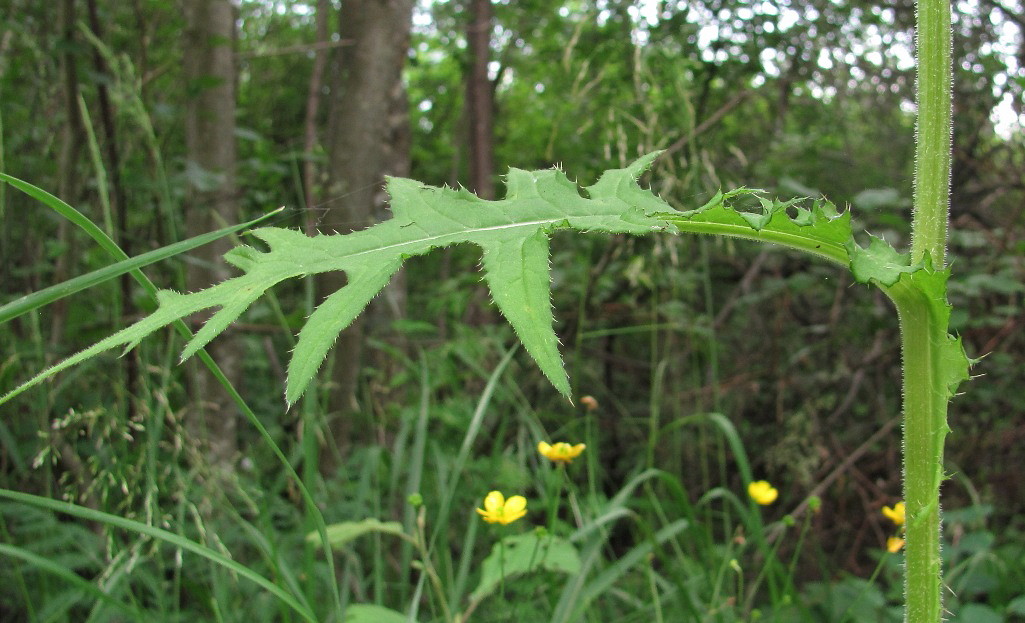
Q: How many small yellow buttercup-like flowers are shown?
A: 5